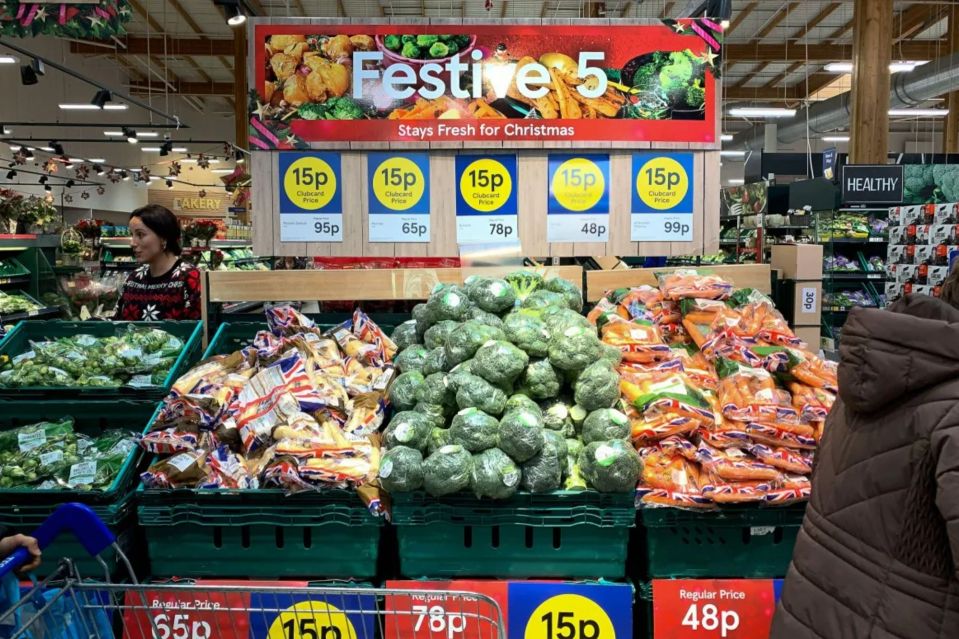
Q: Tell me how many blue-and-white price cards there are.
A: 5